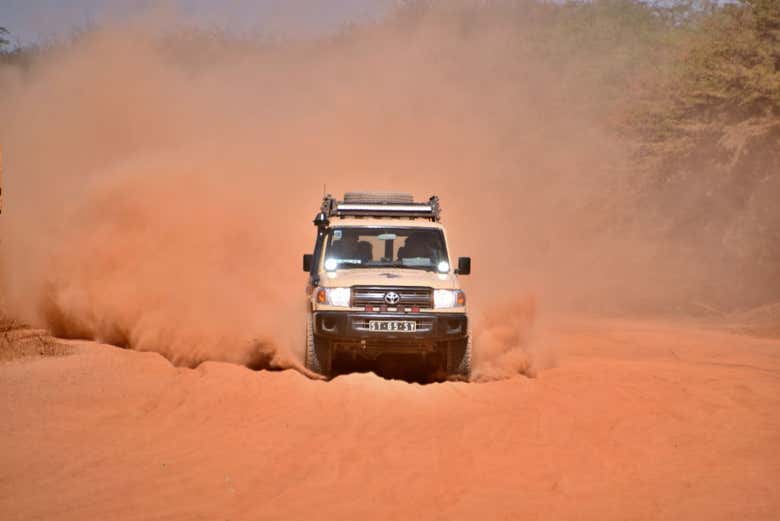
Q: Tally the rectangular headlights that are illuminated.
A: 2